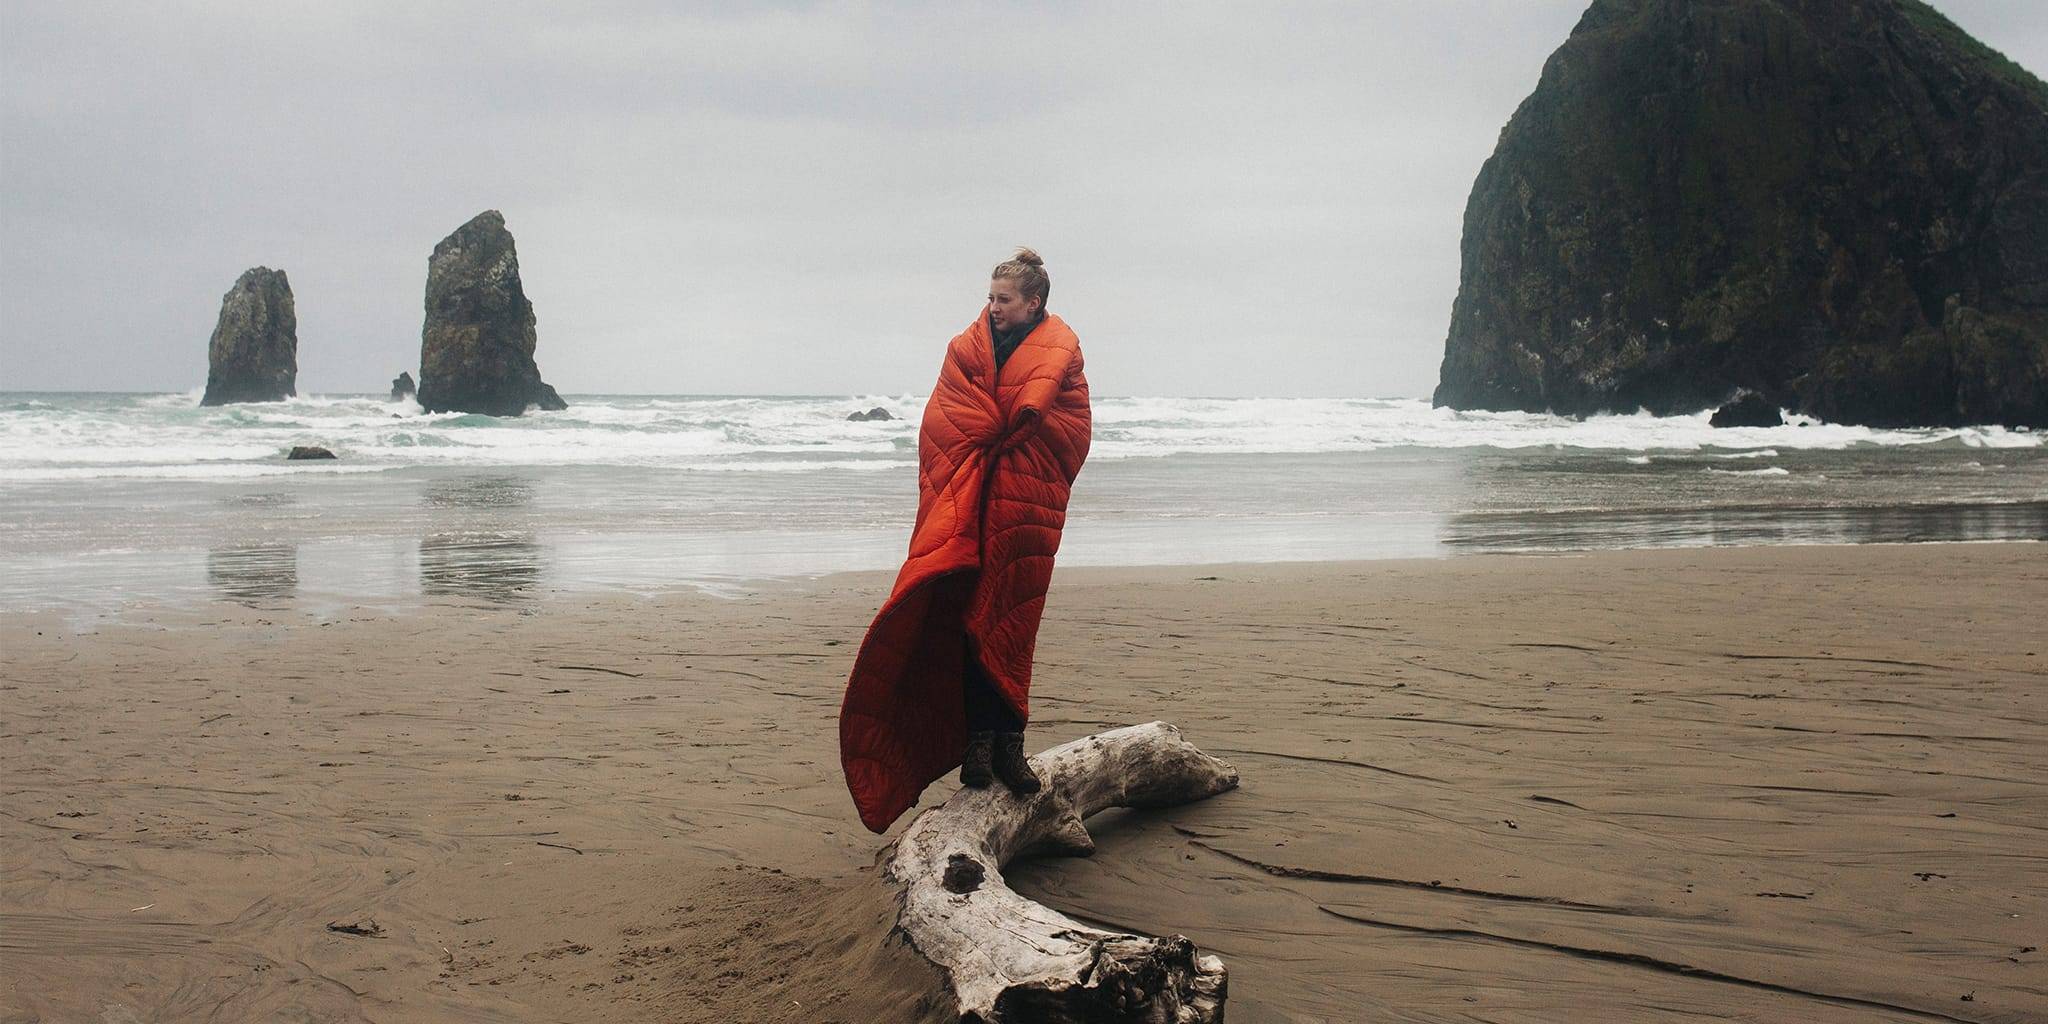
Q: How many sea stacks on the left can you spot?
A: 2